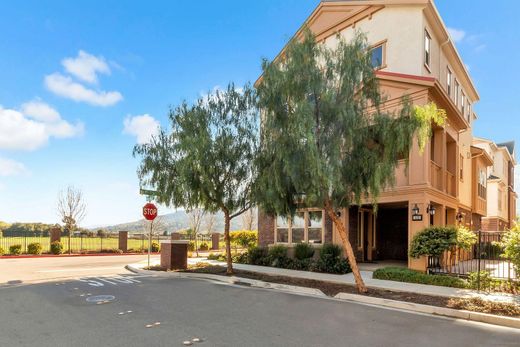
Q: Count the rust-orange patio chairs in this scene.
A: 0